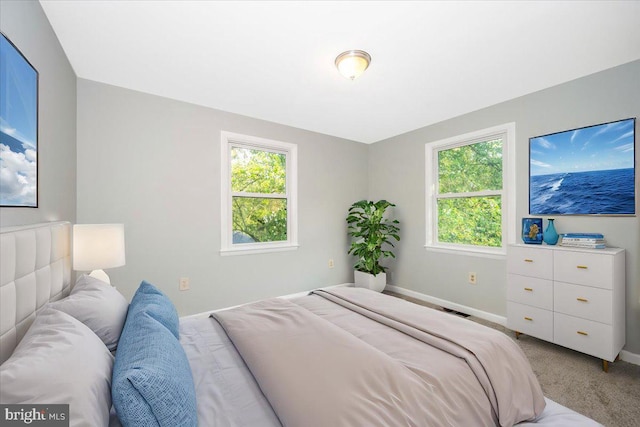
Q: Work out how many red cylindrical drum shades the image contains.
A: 0